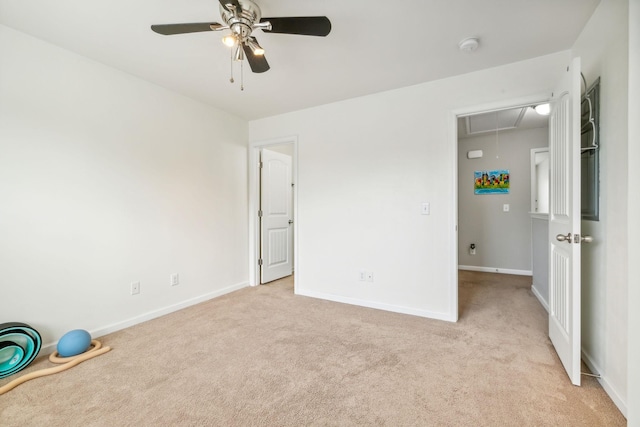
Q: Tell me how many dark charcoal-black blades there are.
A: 4